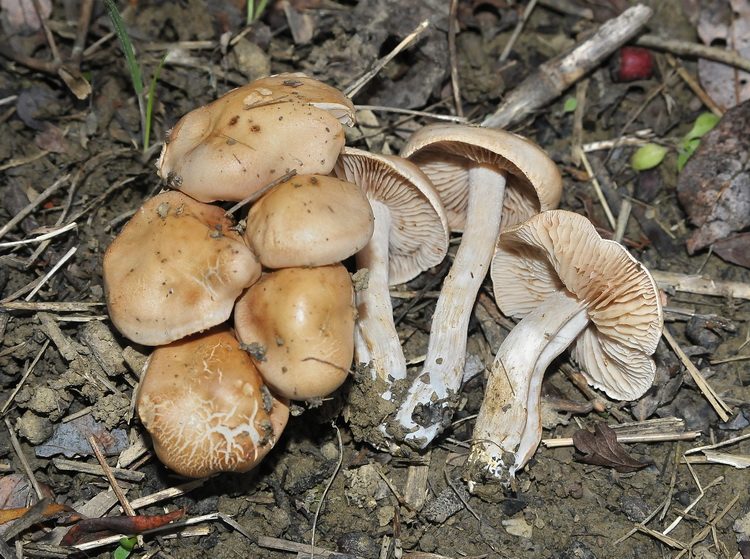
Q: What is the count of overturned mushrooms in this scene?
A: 3